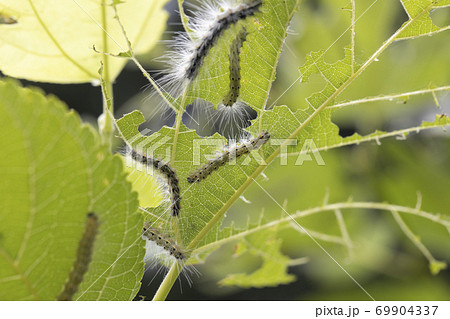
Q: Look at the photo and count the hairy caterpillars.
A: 6